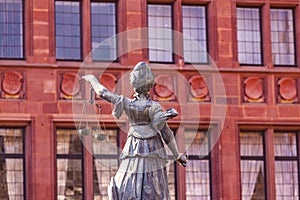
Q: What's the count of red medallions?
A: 7